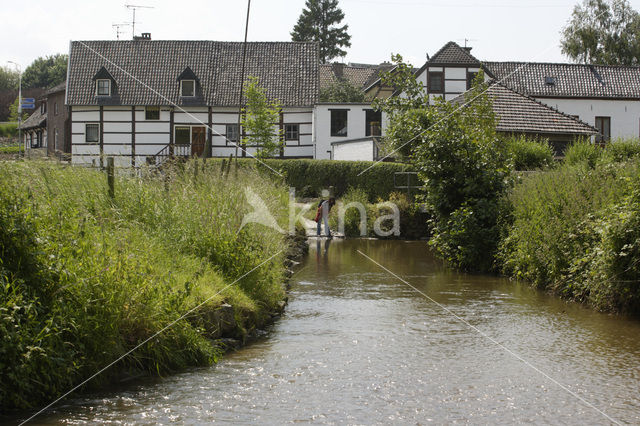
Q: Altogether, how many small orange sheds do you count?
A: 0